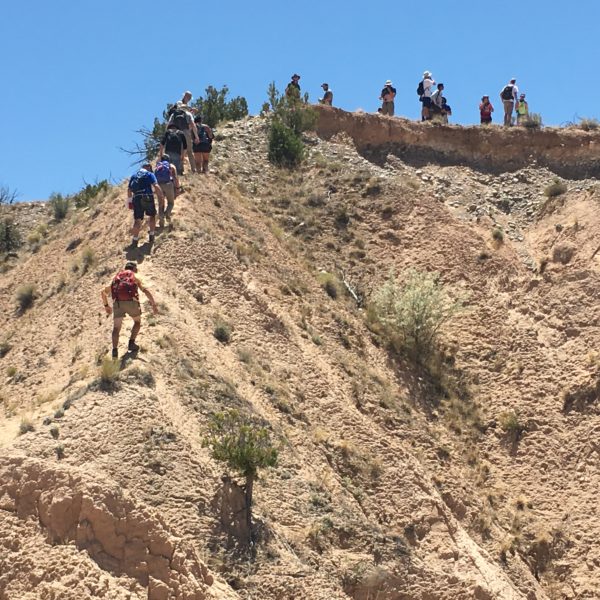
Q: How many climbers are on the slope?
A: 7